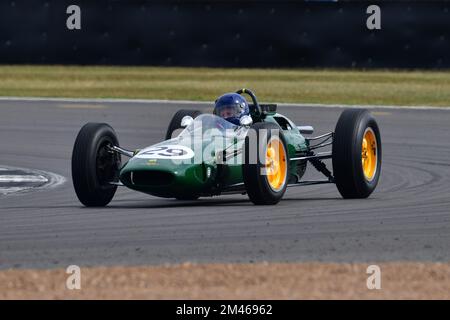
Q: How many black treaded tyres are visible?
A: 4